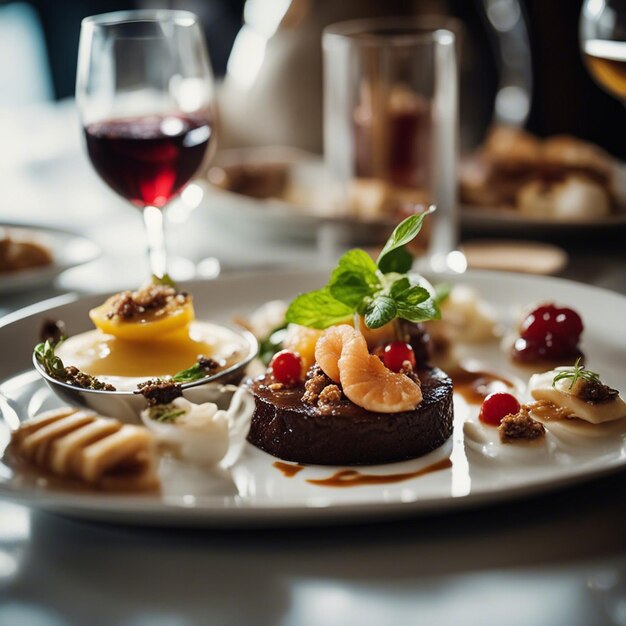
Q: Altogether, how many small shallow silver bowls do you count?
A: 1